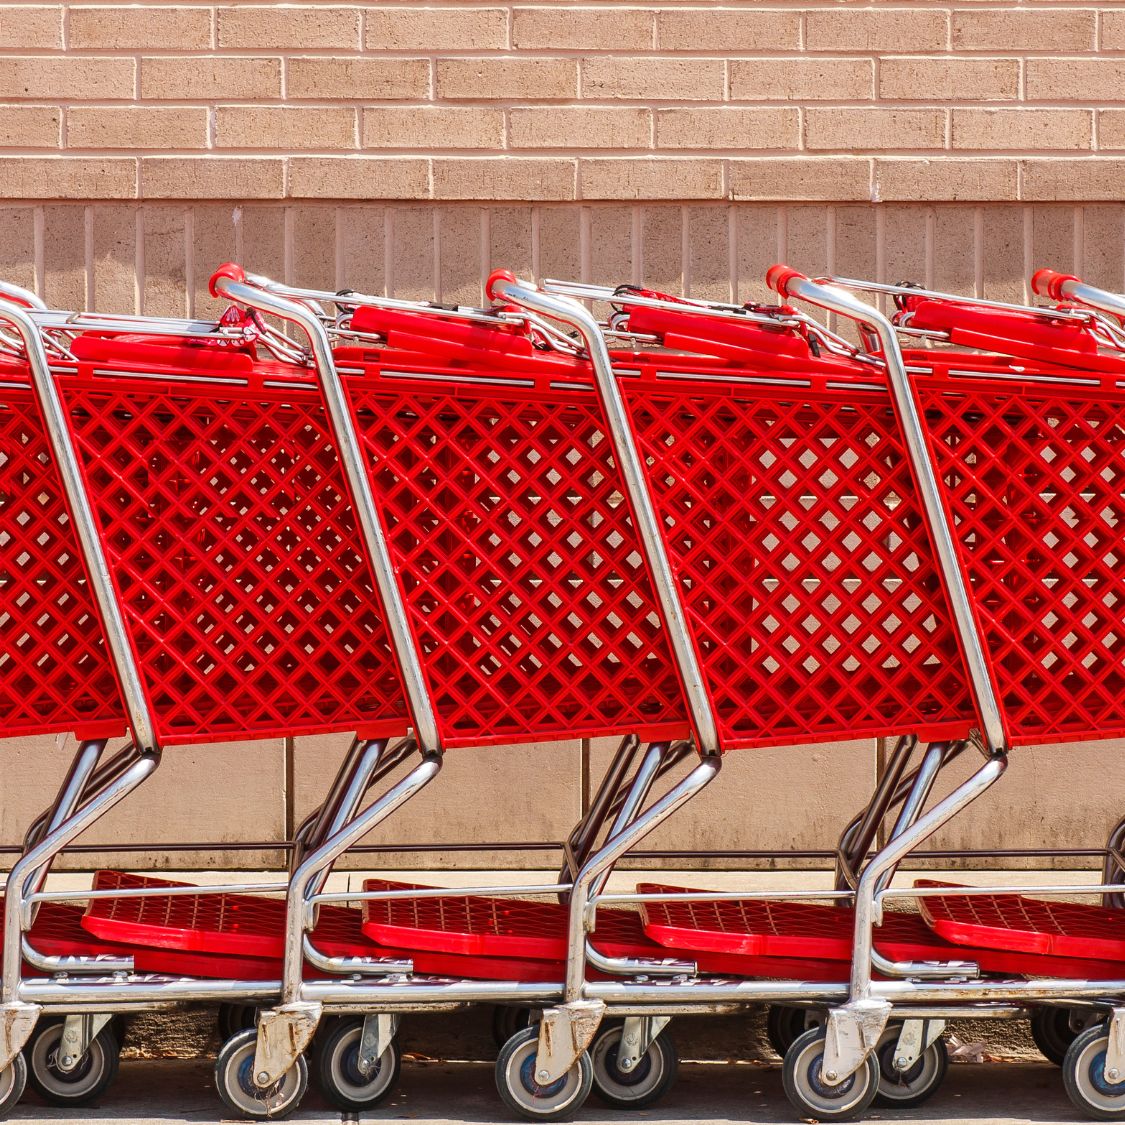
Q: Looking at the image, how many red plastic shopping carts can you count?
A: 5